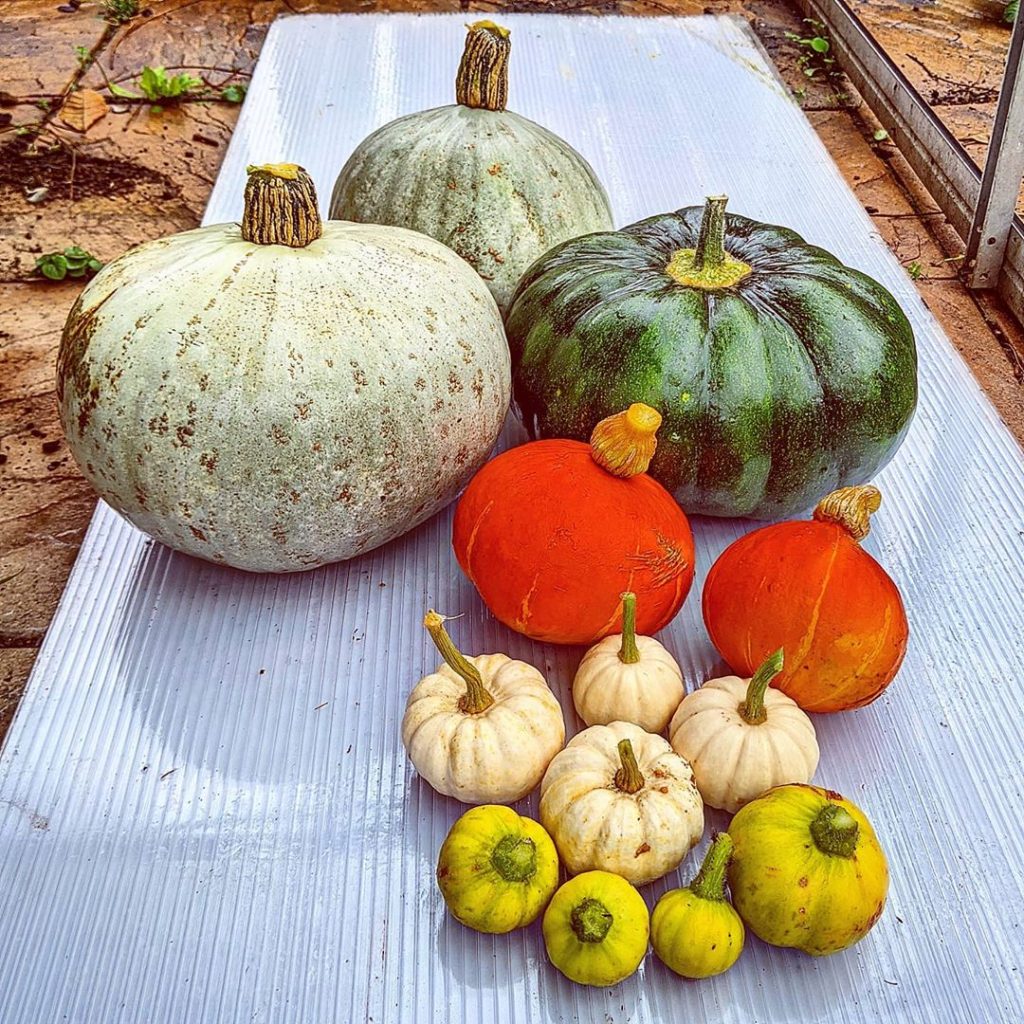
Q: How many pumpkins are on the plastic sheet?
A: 13